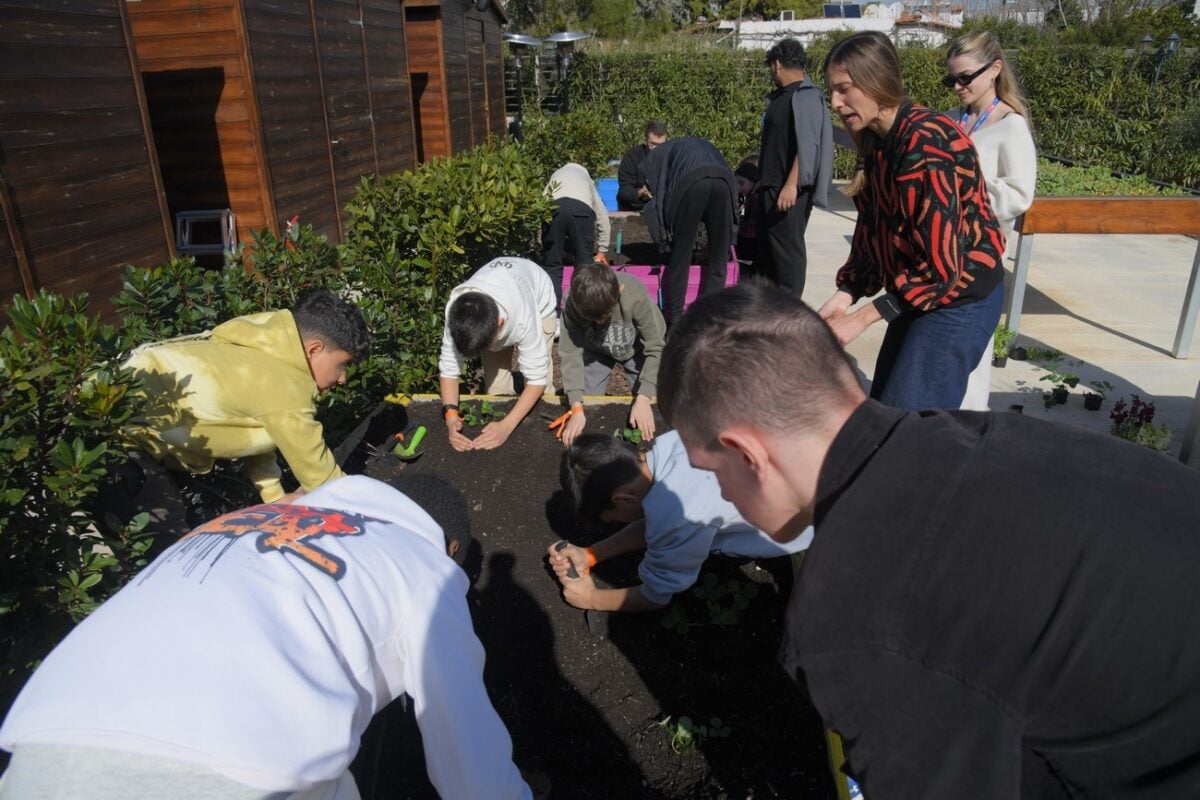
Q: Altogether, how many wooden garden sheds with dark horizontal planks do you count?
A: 3